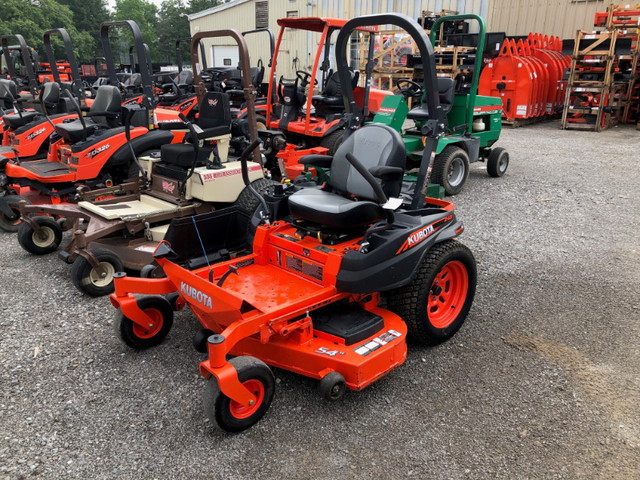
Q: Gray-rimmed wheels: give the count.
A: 2